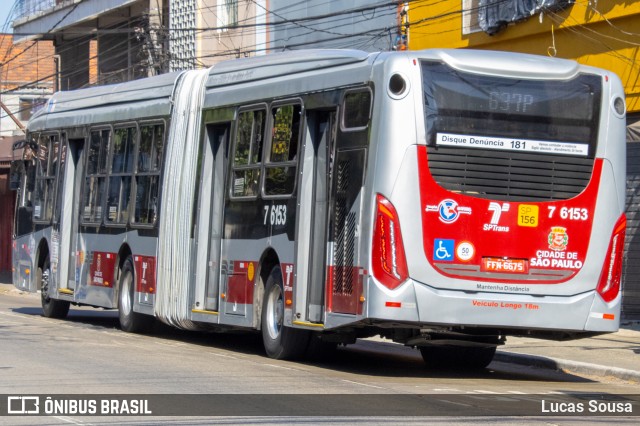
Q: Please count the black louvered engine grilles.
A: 1